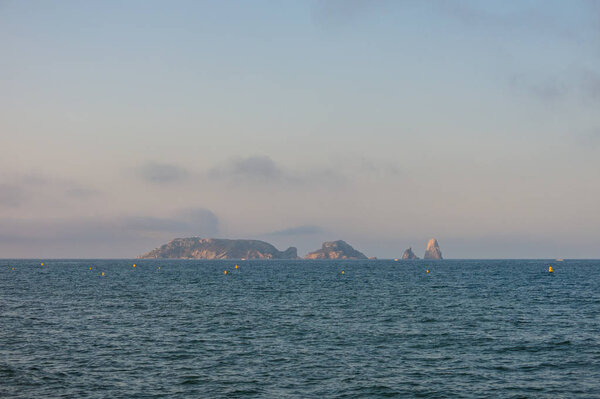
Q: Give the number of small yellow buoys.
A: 11